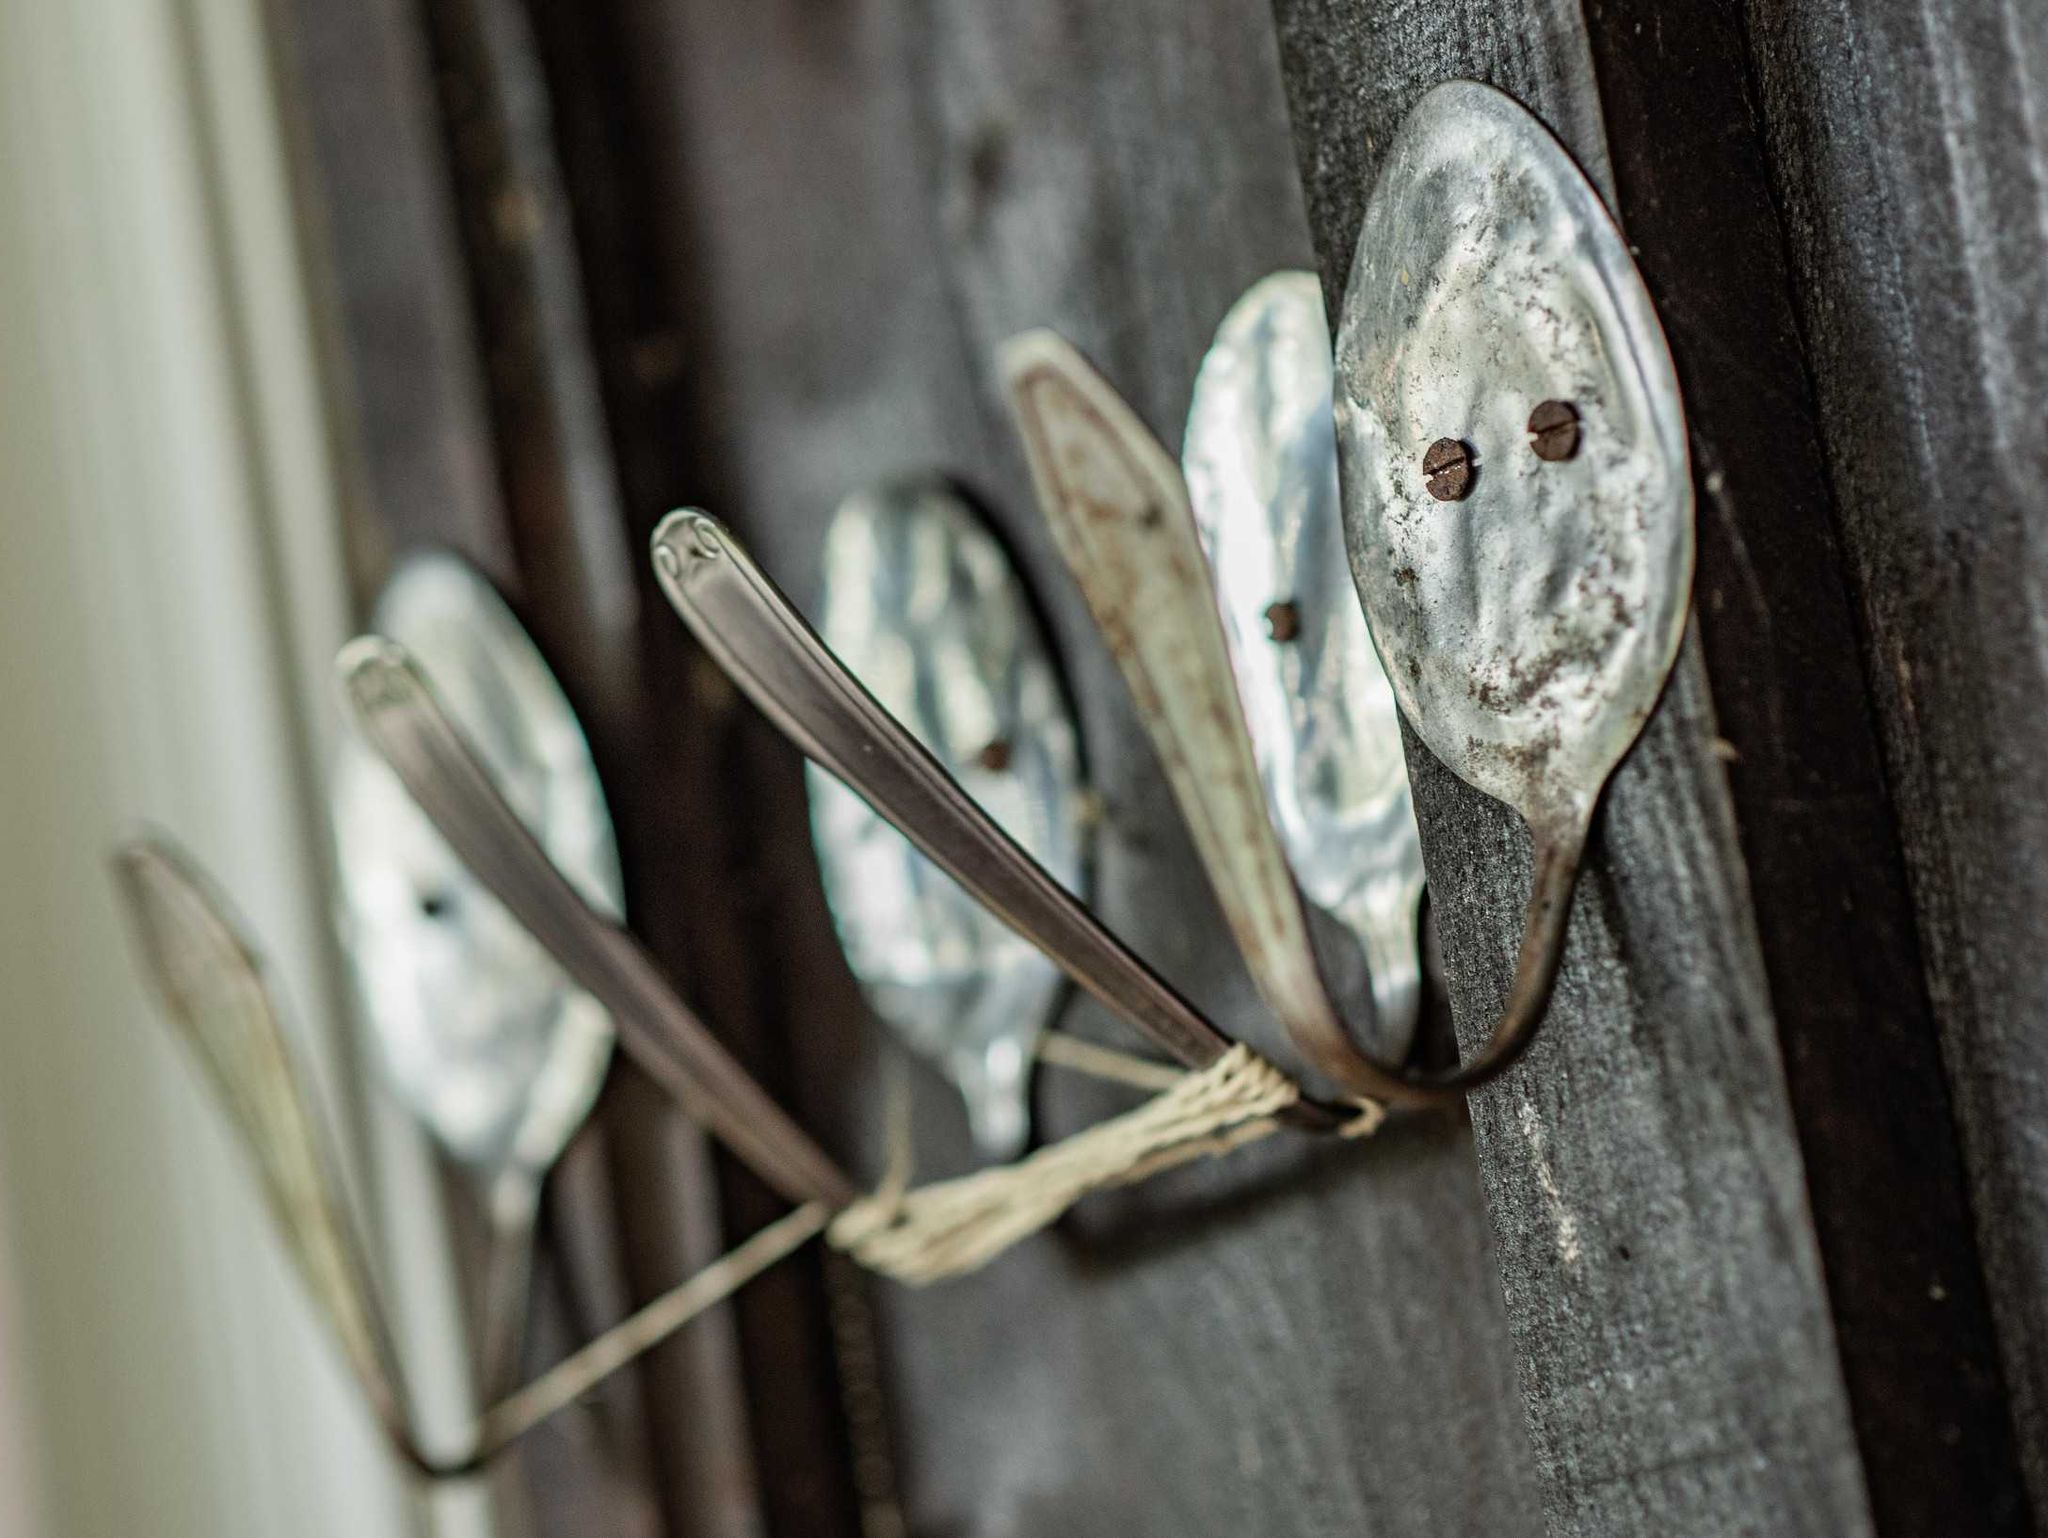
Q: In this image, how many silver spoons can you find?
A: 4